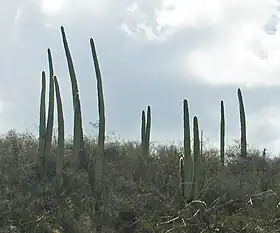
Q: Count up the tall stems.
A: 11